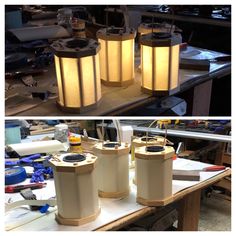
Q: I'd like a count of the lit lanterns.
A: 3